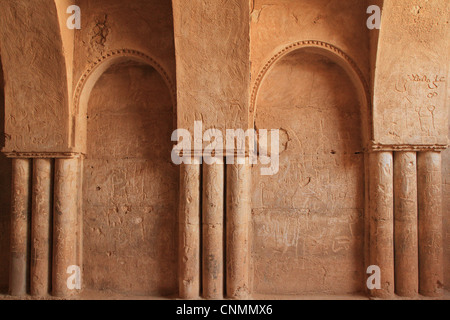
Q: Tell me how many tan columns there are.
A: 9